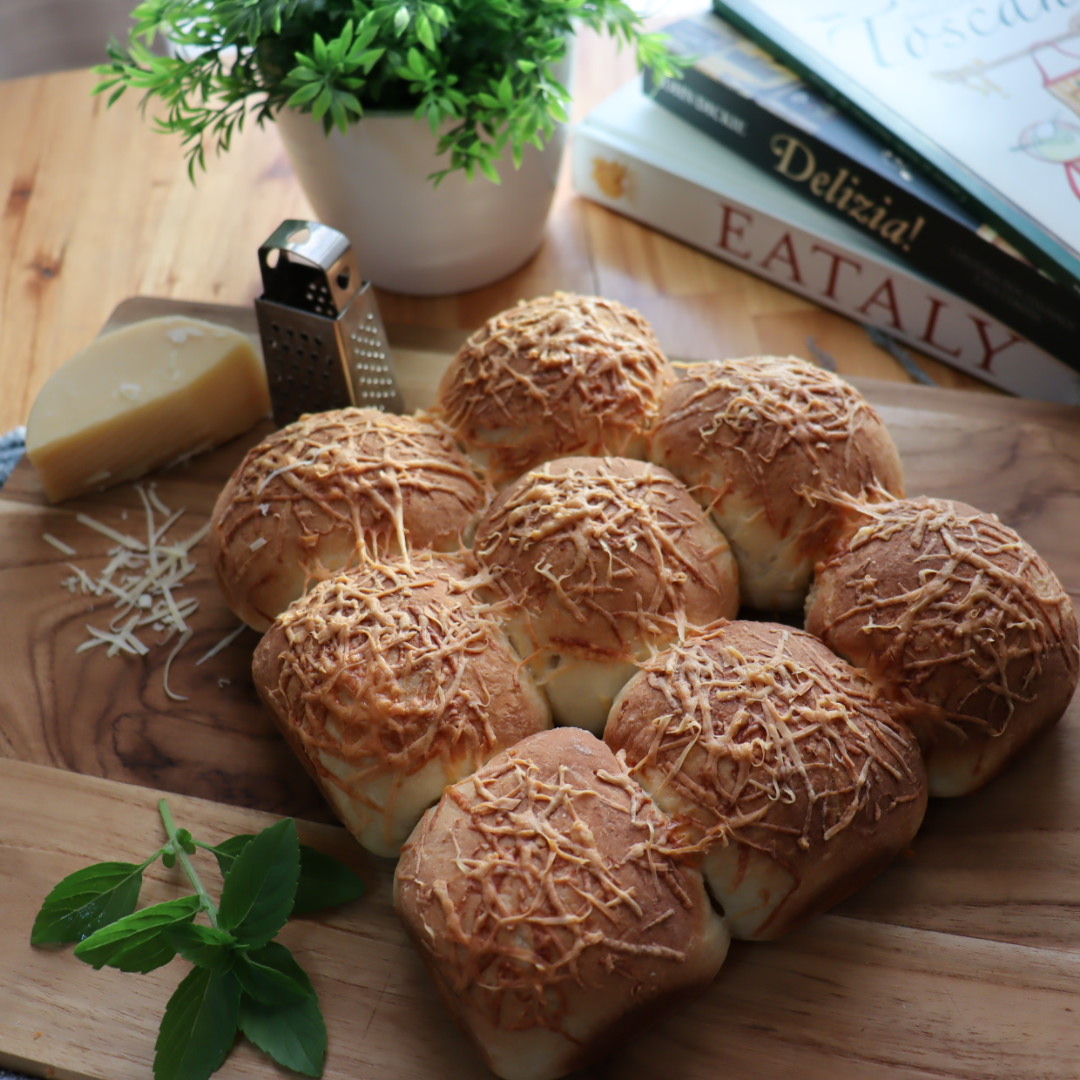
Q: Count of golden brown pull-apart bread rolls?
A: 8